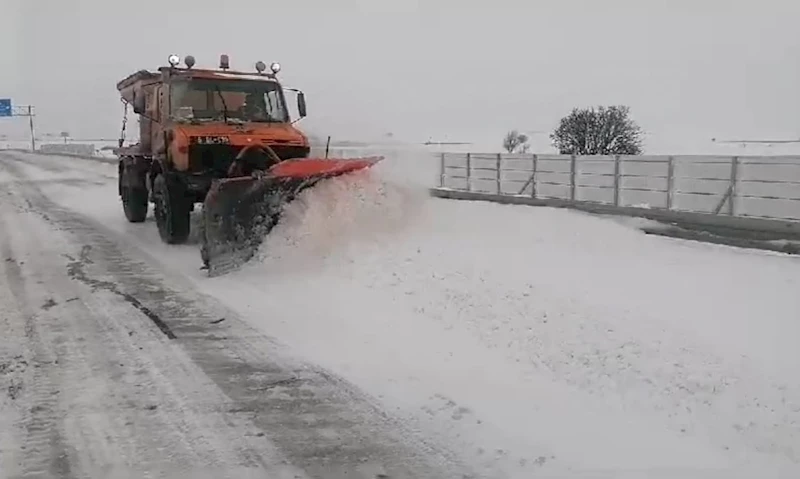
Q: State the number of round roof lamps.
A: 4